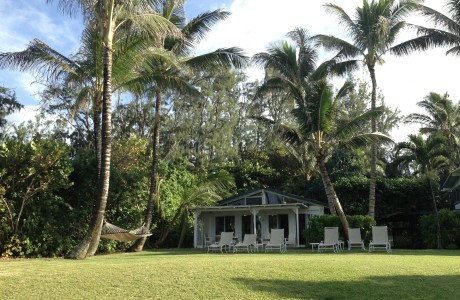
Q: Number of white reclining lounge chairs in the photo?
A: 6